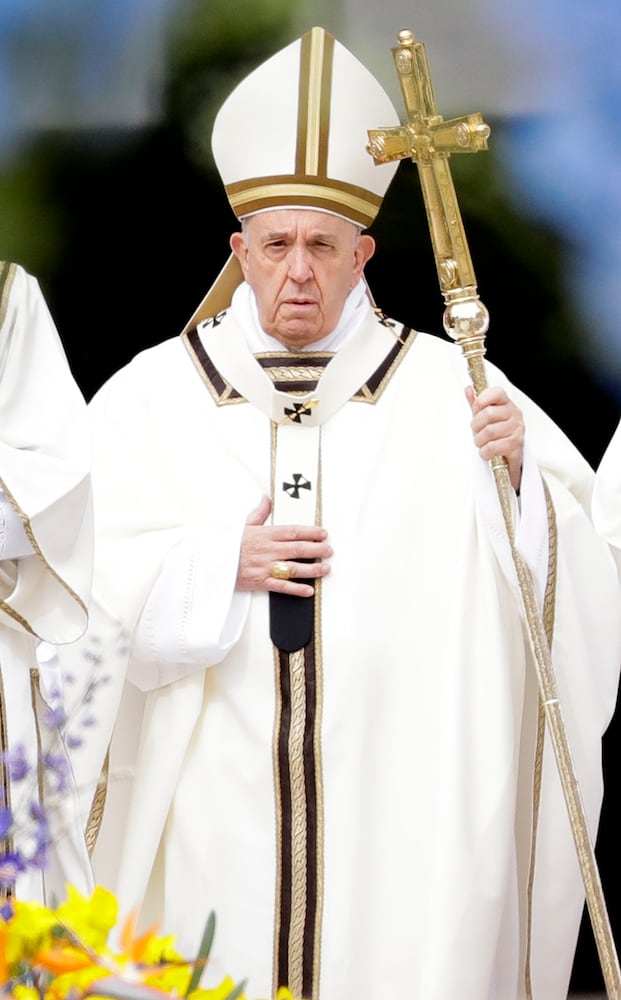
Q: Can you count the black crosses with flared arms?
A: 4